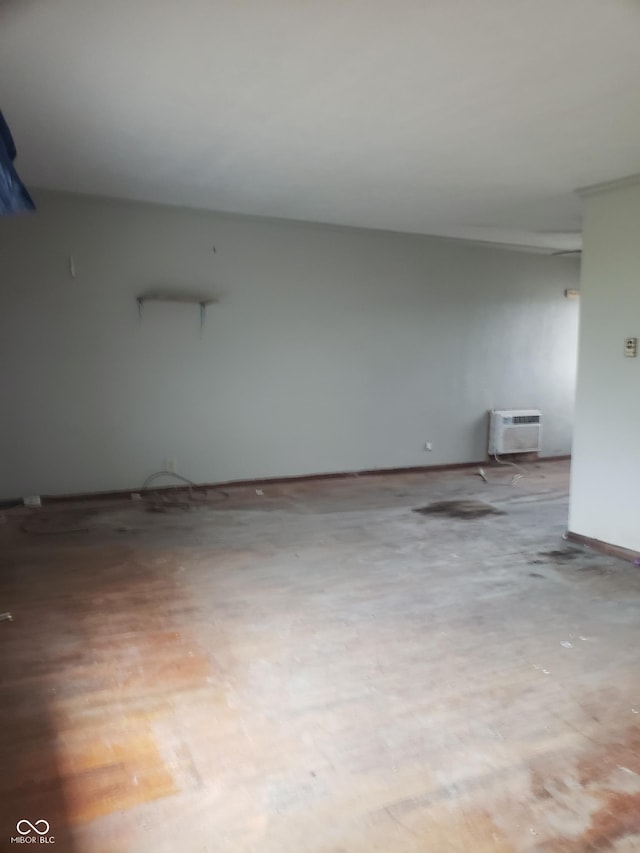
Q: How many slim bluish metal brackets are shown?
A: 2